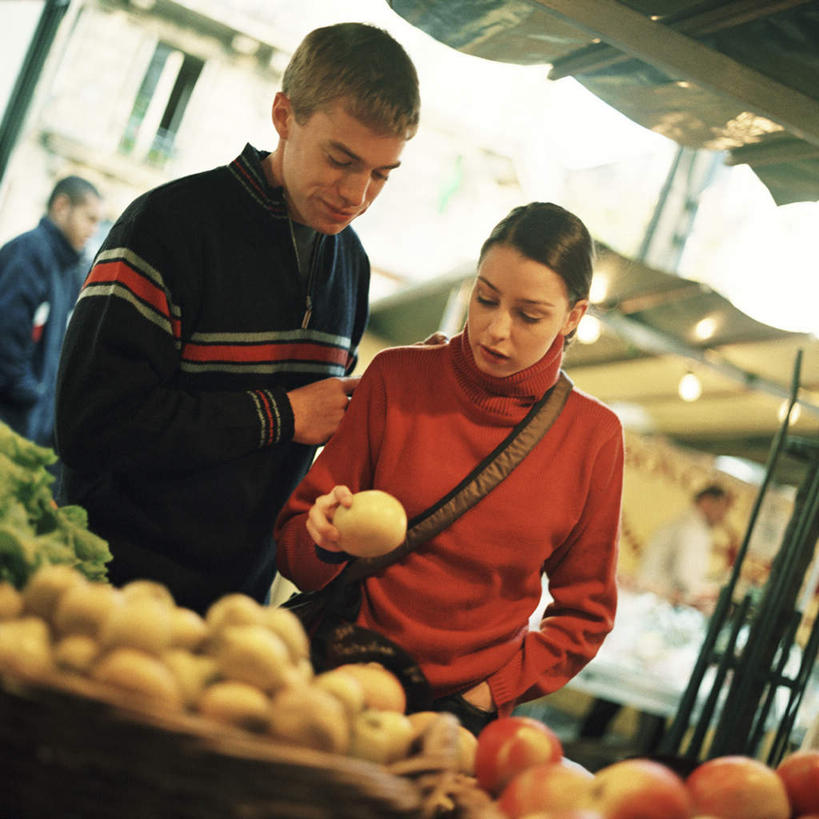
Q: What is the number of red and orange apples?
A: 5